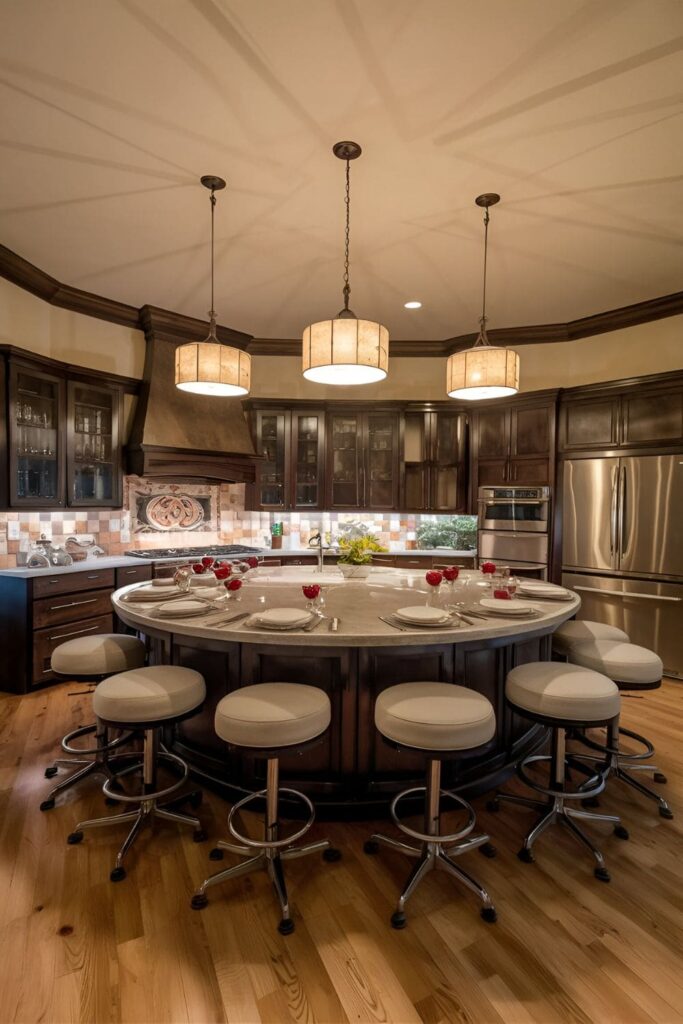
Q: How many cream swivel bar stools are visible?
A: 7